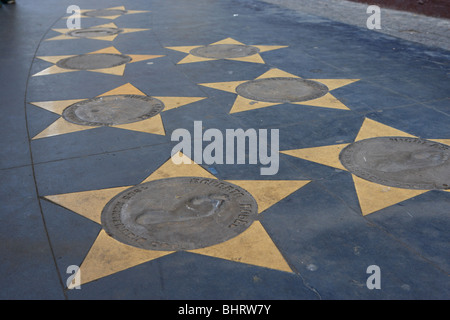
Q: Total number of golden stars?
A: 8